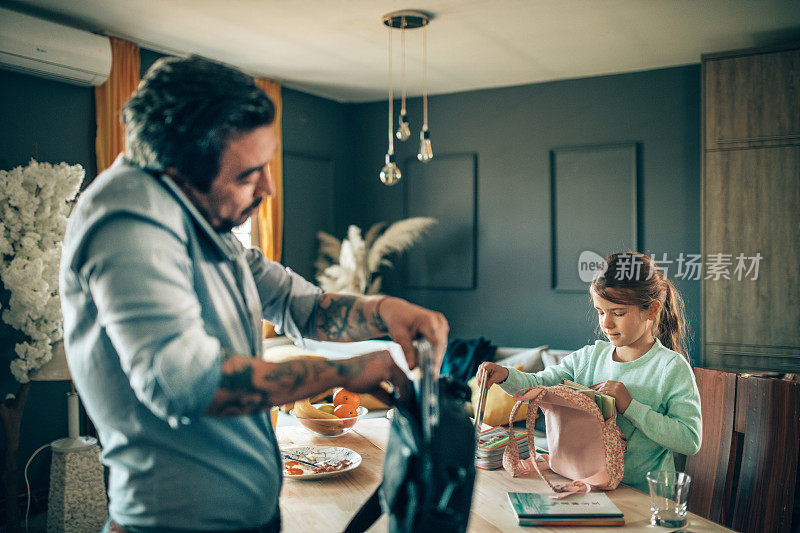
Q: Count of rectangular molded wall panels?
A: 3